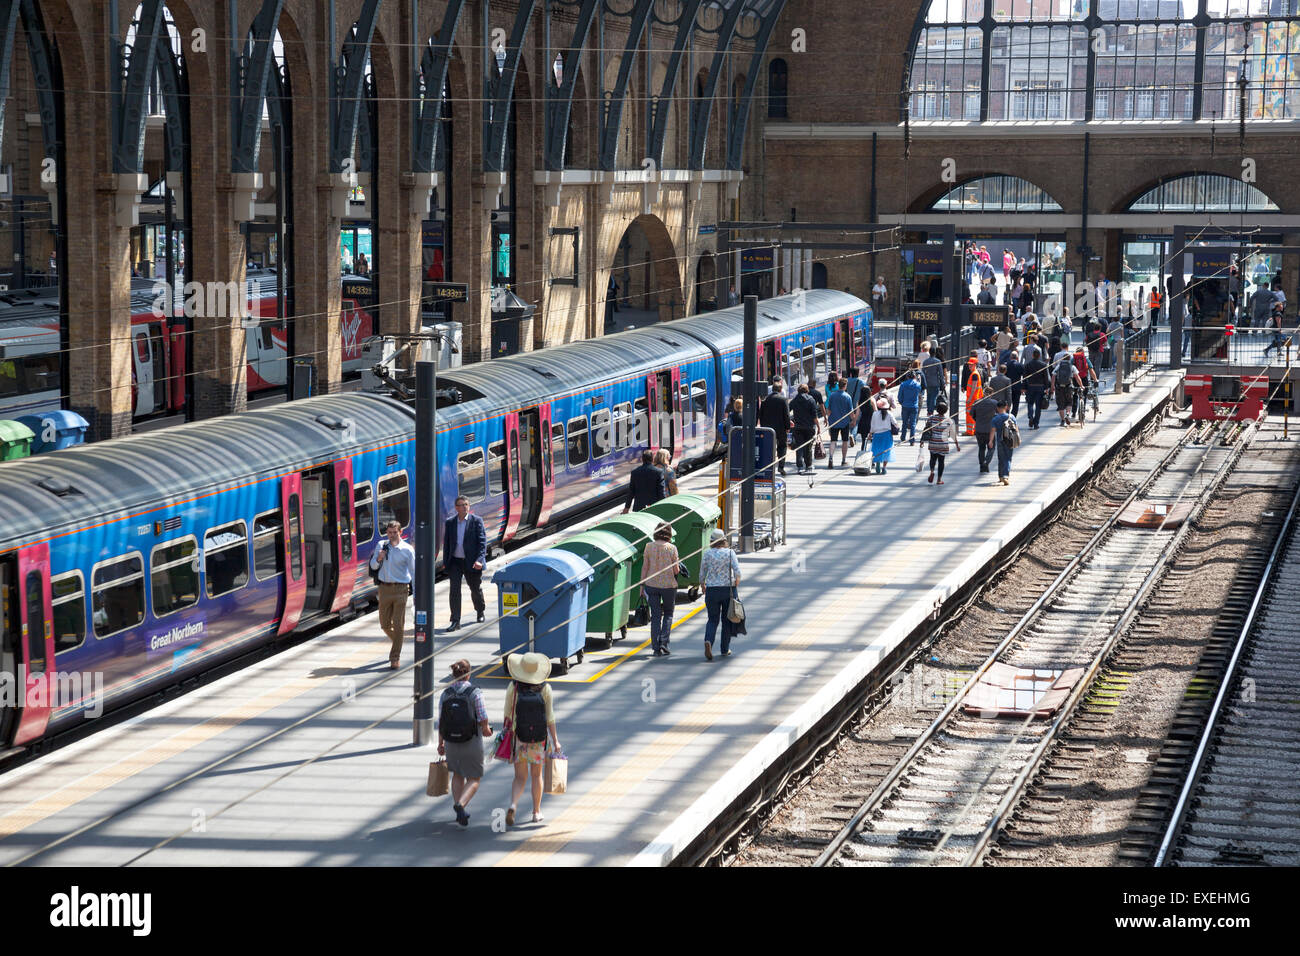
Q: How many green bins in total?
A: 4